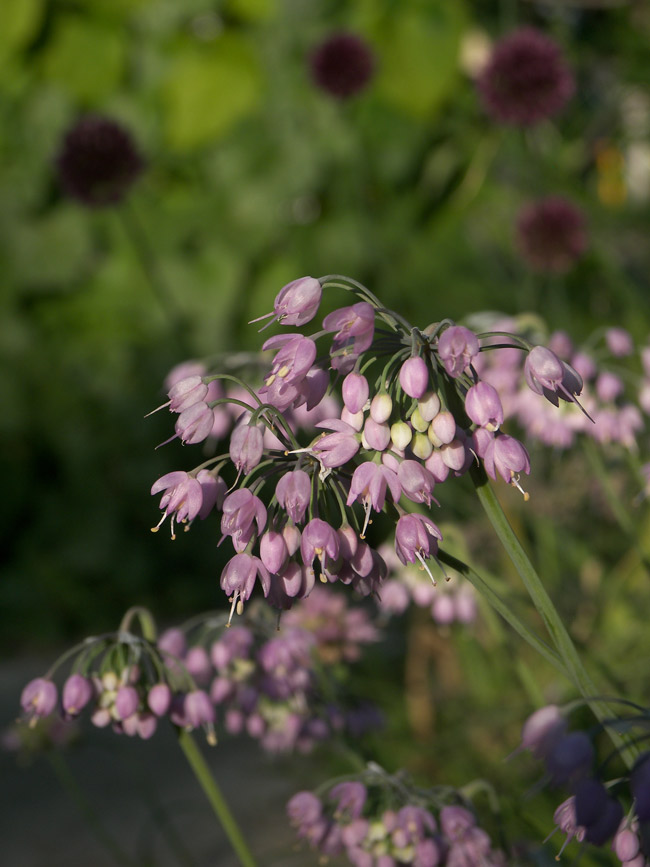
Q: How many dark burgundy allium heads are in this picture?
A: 4